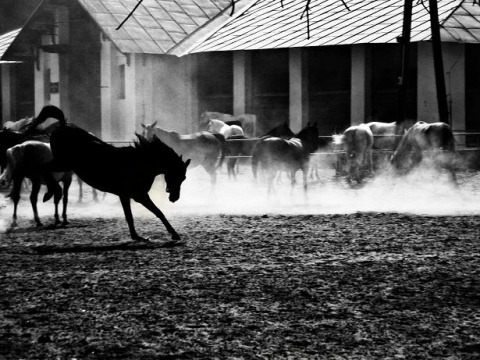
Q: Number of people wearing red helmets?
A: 0